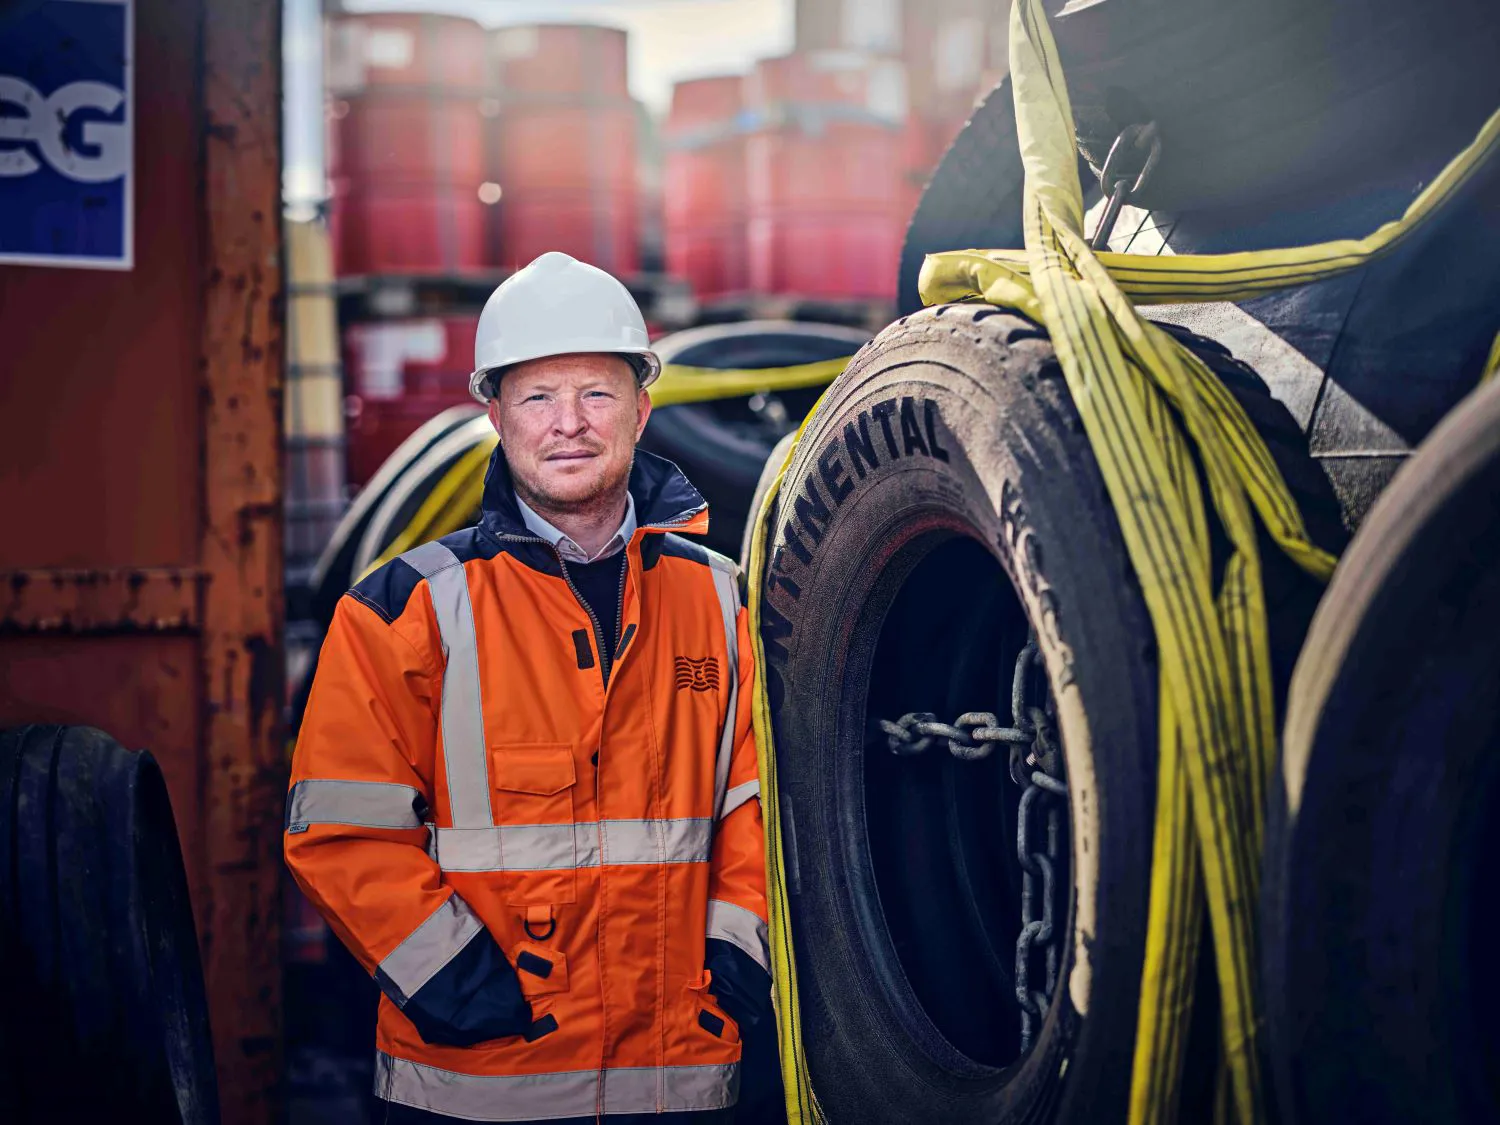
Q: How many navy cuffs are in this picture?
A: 2